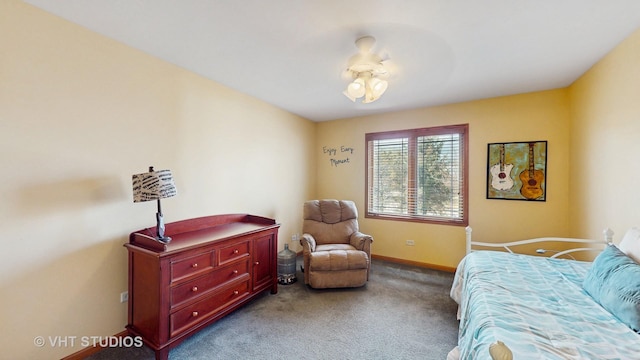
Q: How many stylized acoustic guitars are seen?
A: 2